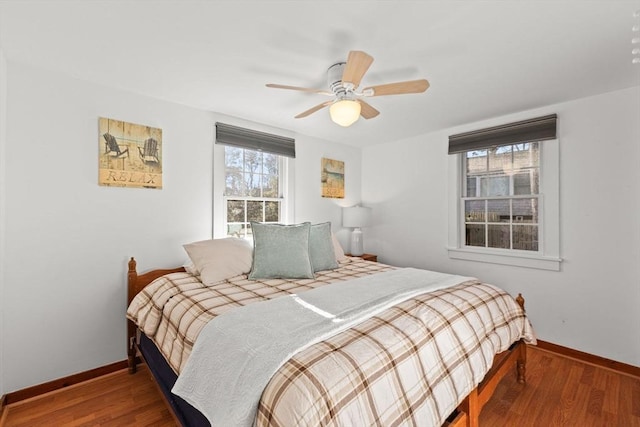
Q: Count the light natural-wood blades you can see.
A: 5